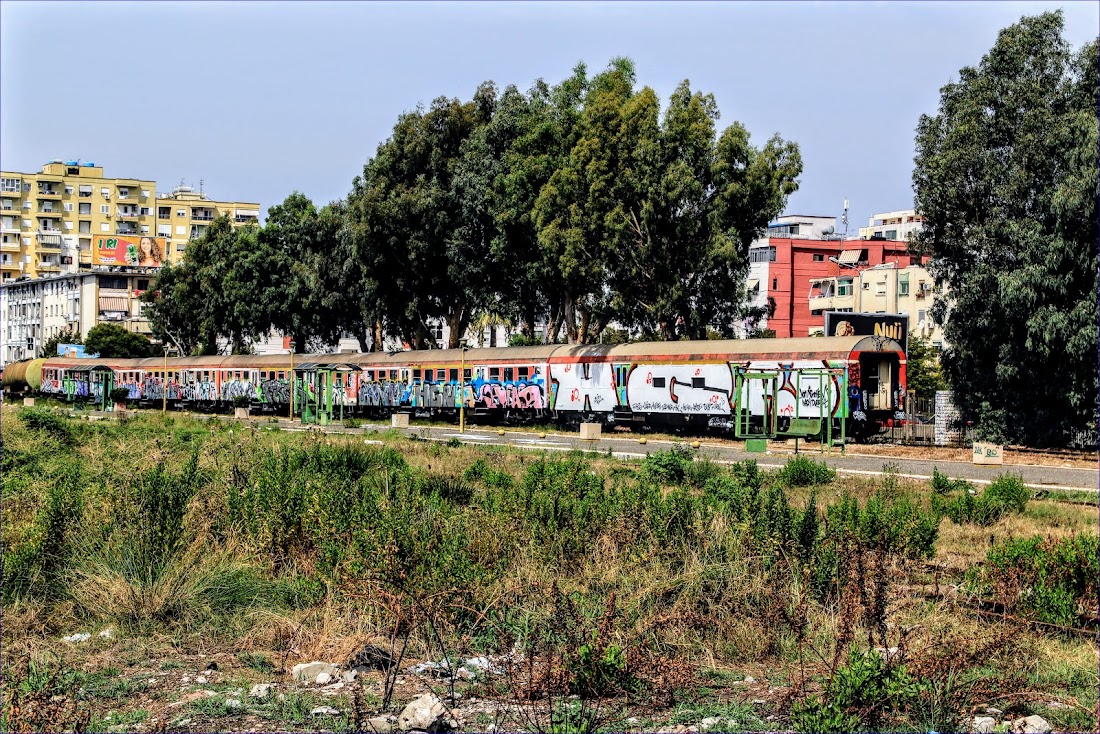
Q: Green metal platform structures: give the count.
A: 3